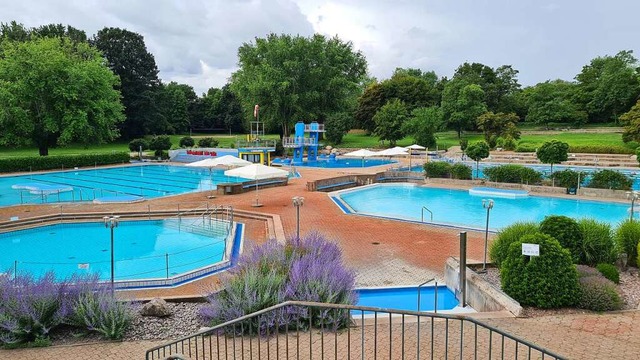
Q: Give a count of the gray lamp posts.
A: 4